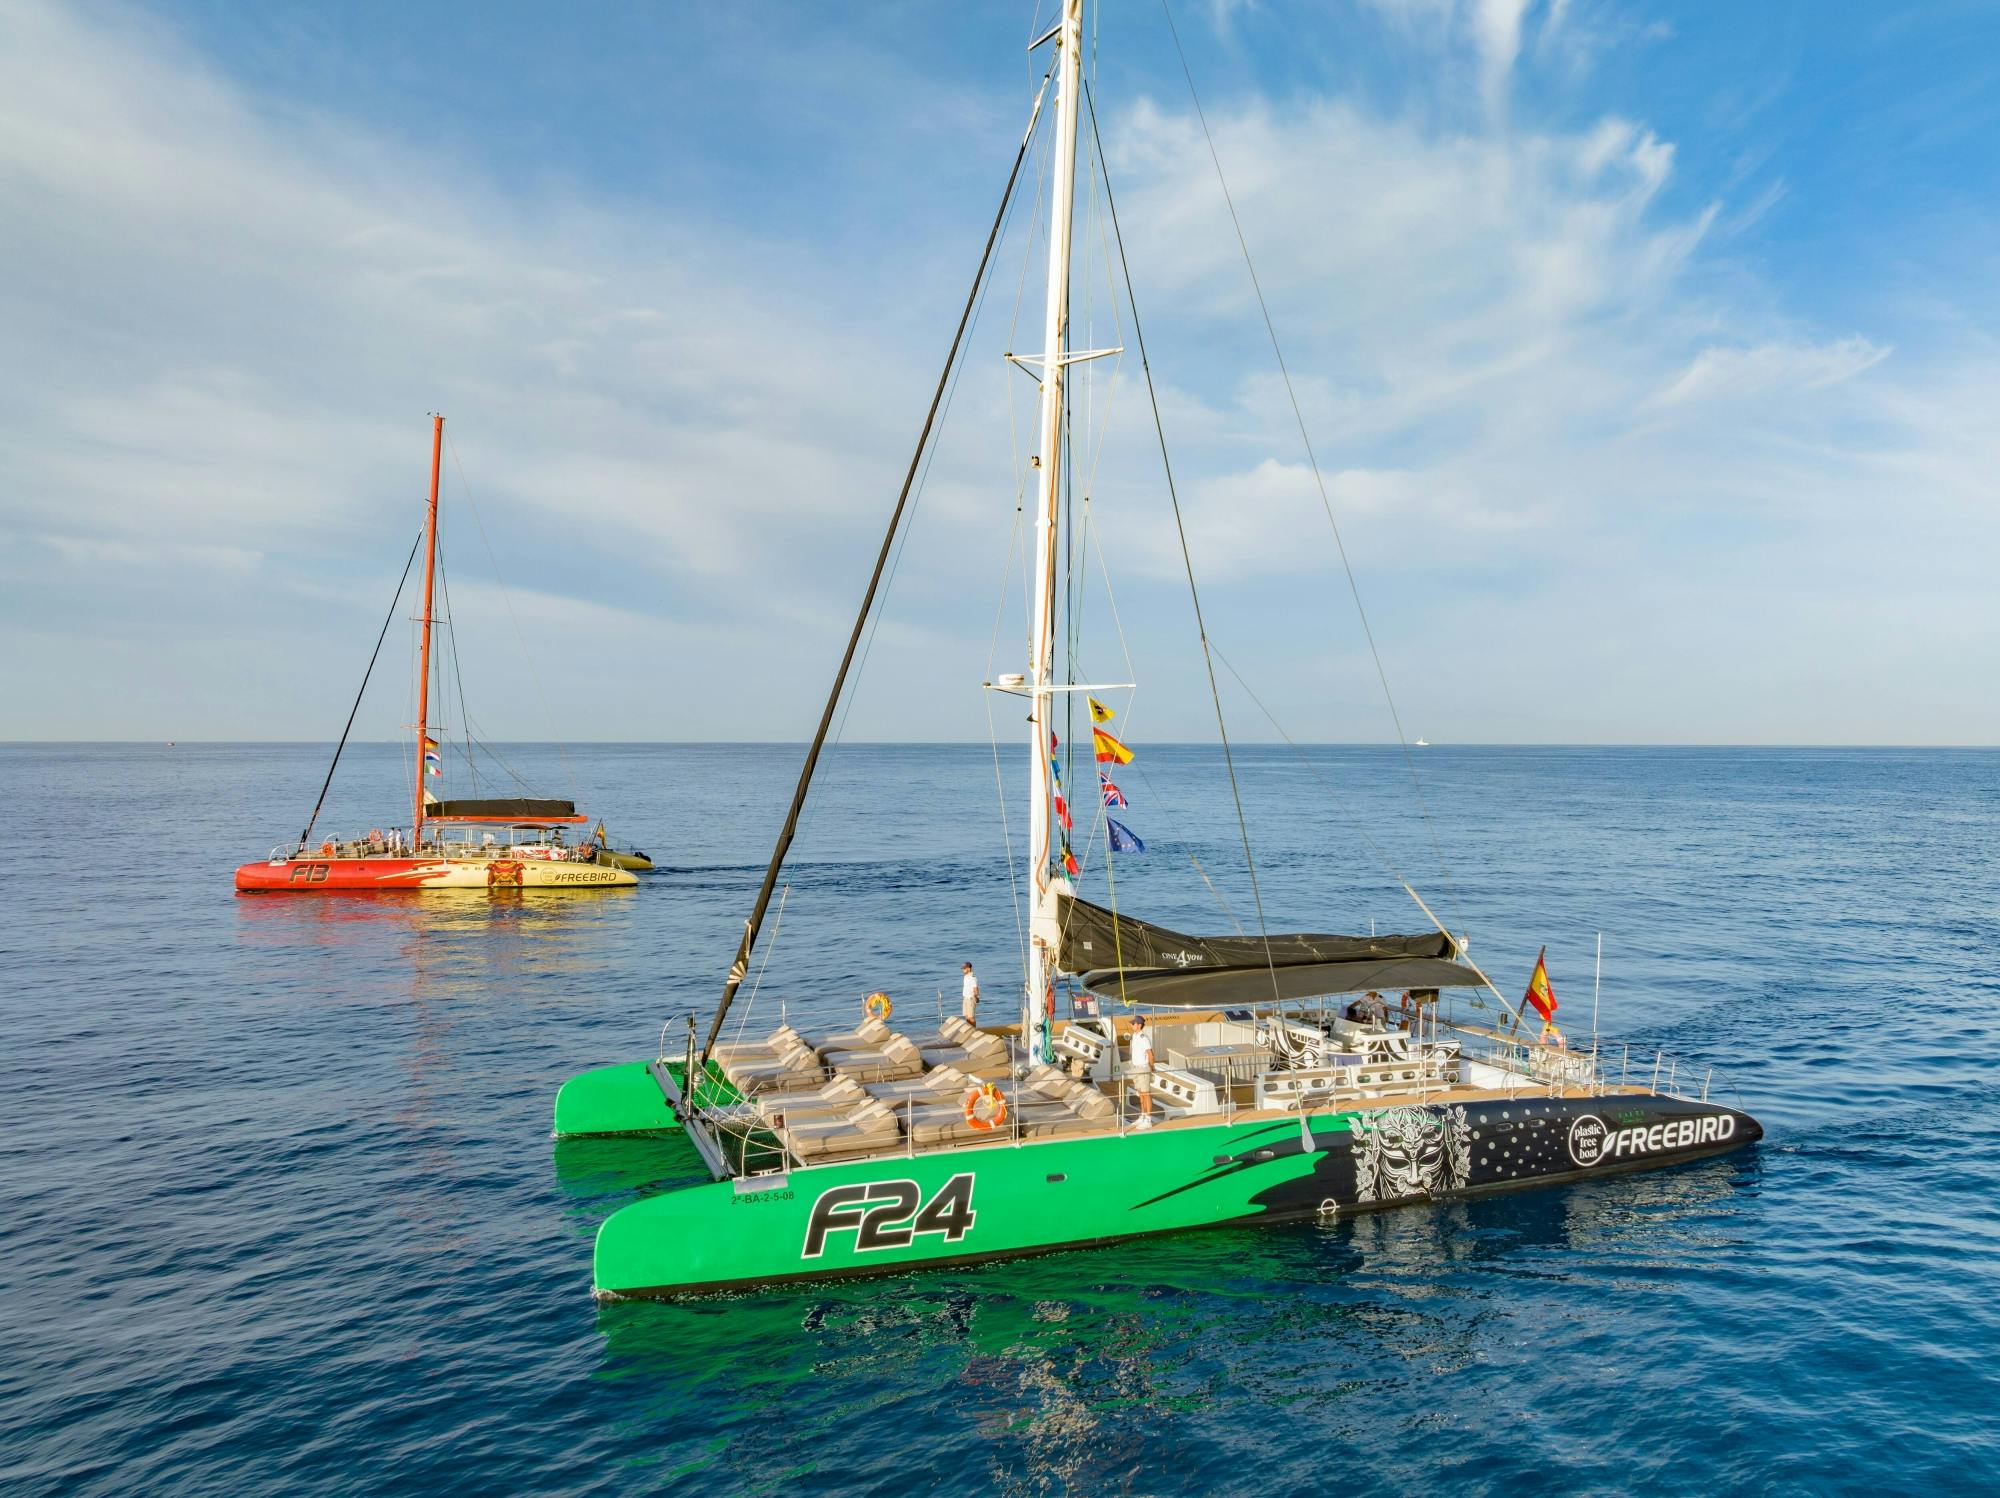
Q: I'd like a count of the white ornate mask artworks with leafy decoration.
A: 1